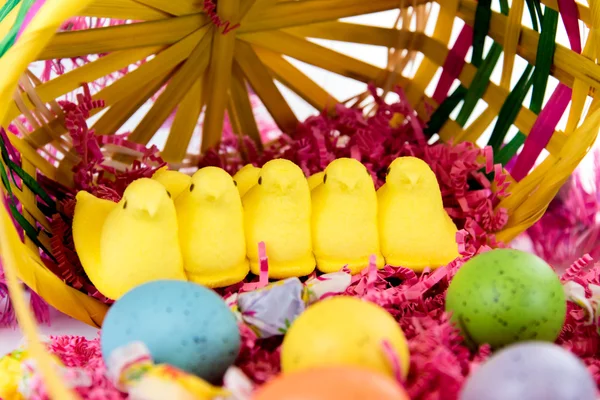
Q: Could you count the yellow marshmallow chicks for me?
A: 5